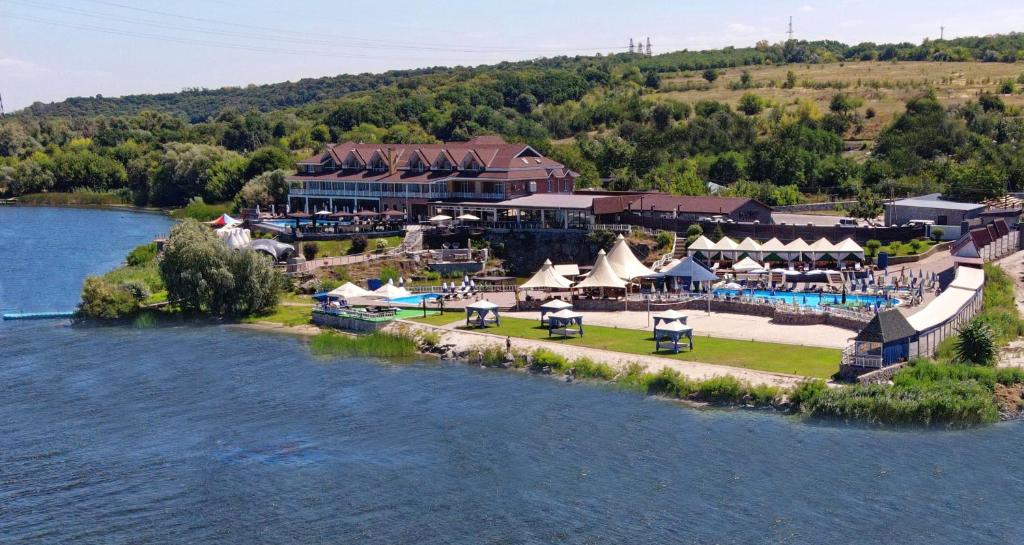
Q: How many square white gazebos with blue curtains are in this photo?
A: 5